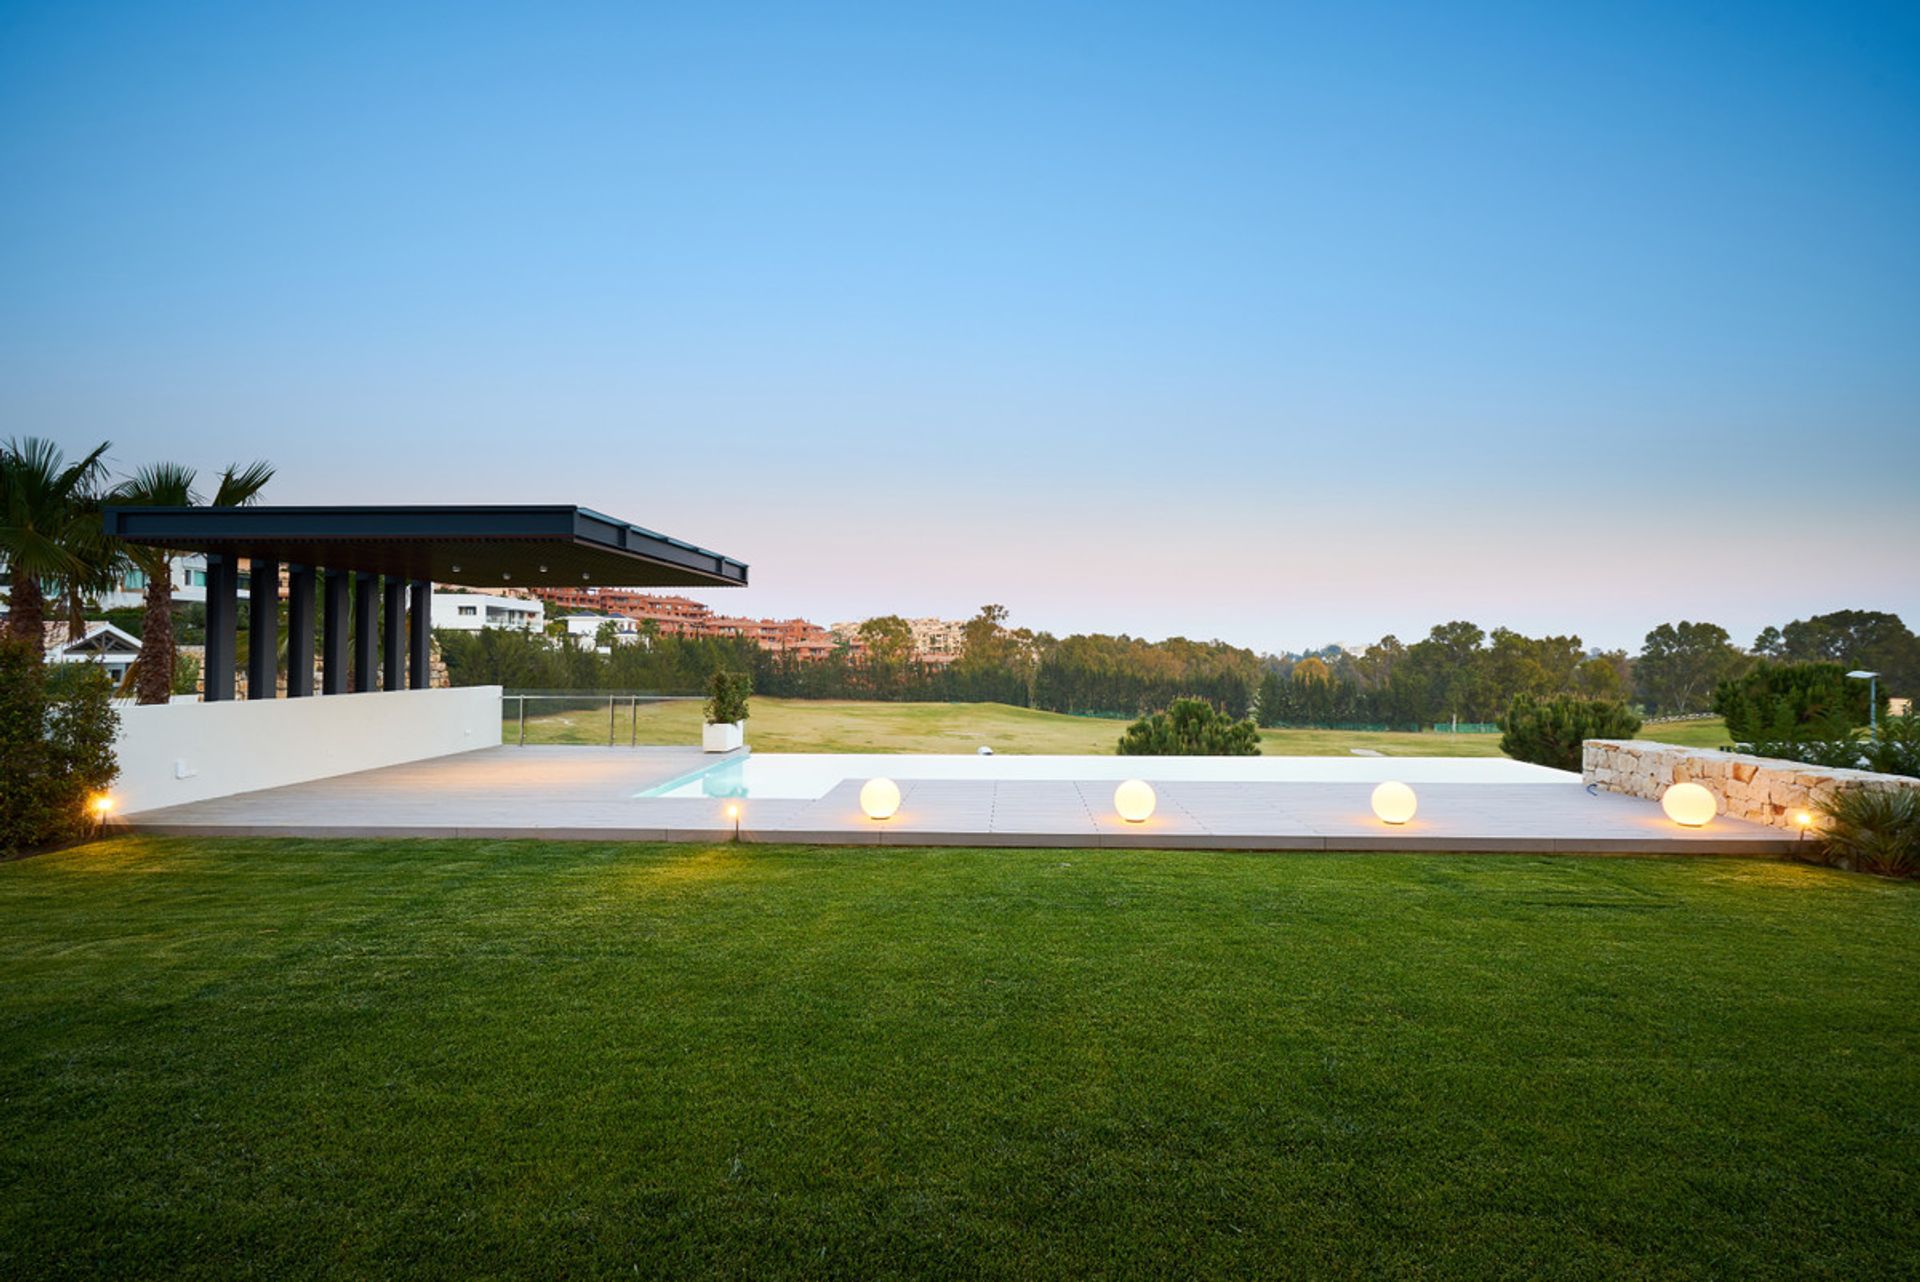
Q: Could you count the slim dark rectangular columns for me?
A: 7